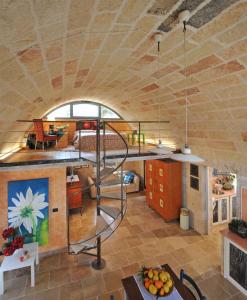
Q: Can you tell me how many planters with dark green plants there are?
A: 1